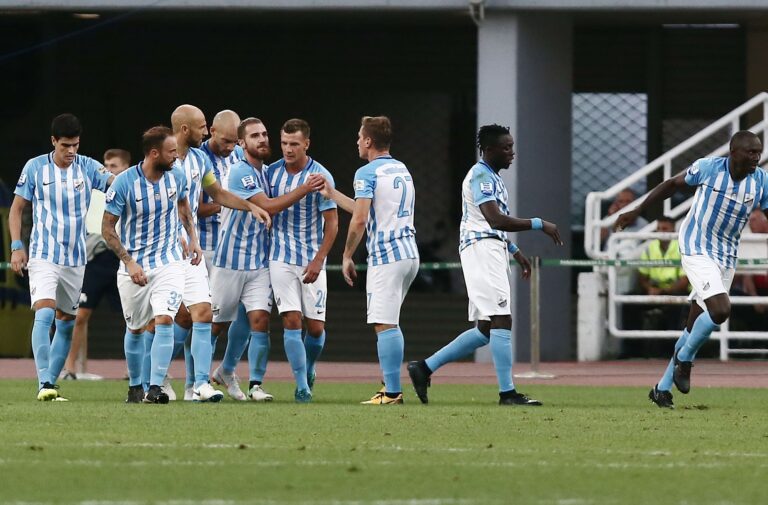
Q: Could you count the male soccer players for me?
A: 9